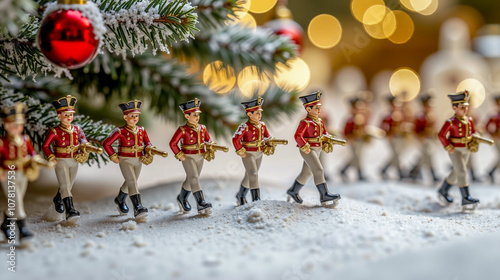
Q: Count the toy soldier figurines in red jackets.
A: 11